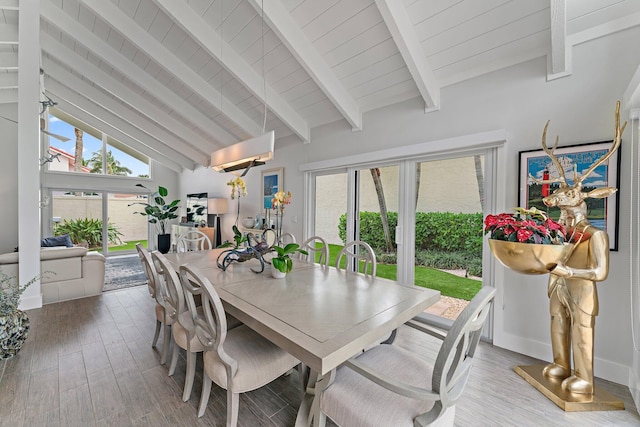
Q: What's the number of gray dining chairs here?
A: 8